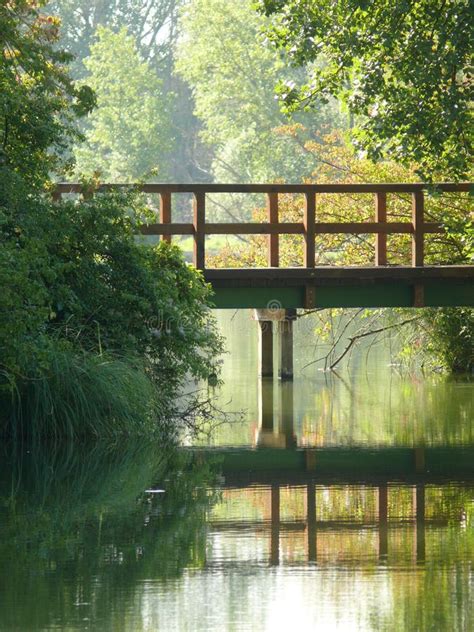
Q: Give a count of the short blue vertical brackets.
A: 0